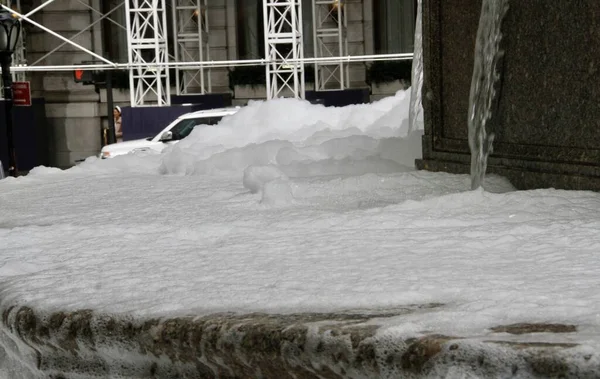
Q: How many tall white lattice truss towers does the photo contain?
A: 4